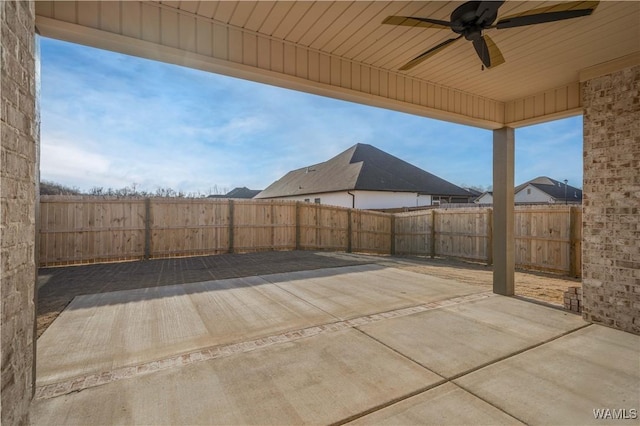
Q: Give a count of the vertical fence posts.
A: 8